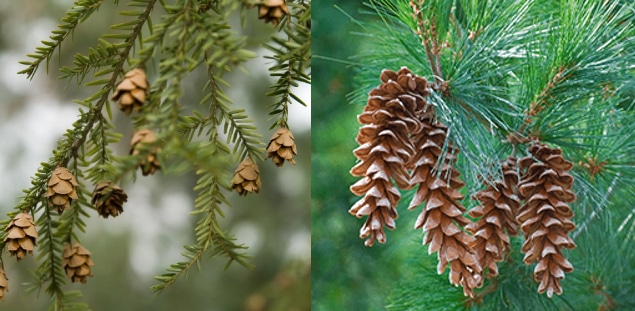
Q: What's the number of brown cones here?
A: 14